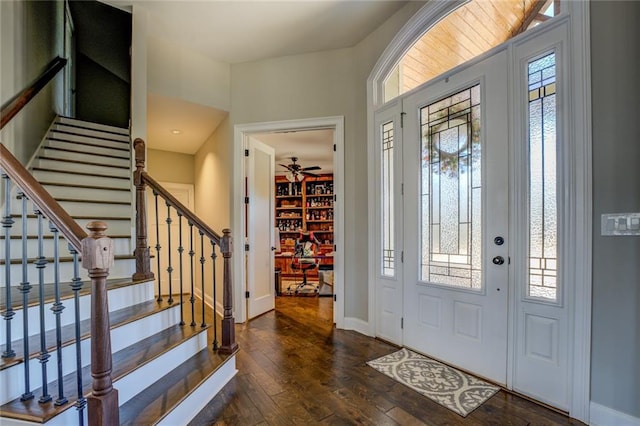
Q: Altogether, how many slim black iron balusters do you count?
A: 11